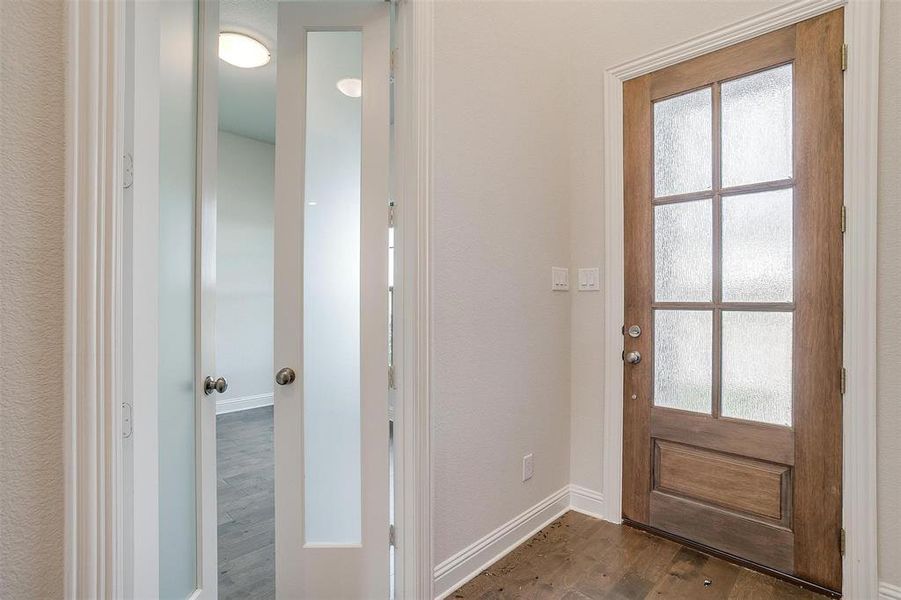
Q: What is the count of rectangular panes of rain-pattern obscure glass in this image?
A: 6